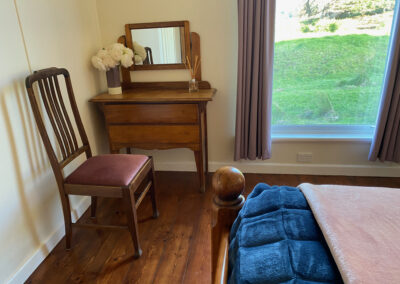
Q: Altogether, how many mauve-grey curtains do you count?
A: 2